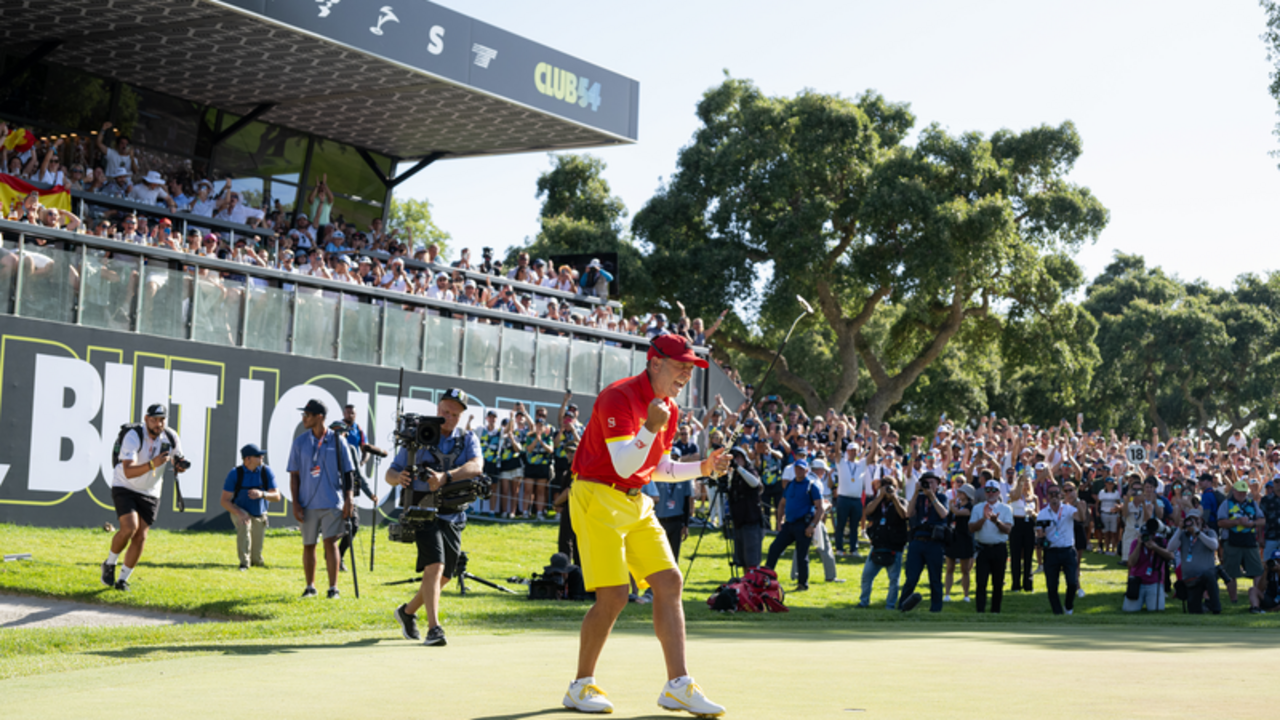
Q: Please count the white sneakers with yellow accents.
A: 2